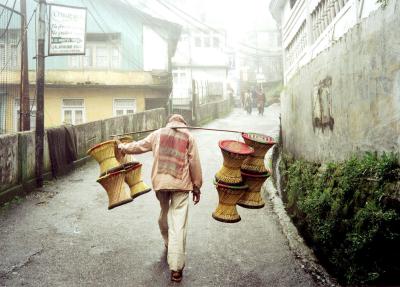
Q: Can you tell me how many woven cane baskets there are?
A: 8